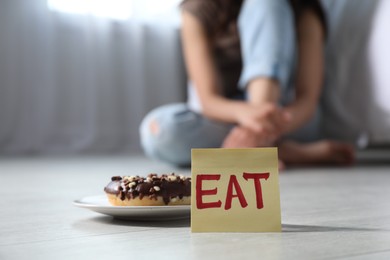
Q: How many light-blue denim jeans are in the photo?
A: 1